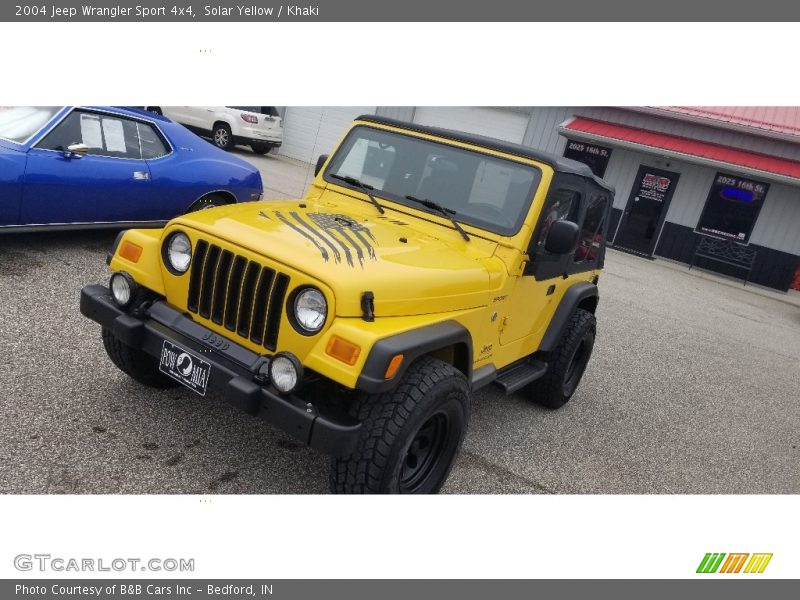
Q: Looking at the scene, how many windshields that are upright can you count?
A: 1